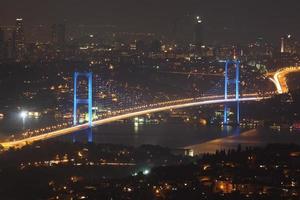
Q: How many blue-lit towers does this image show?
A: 2